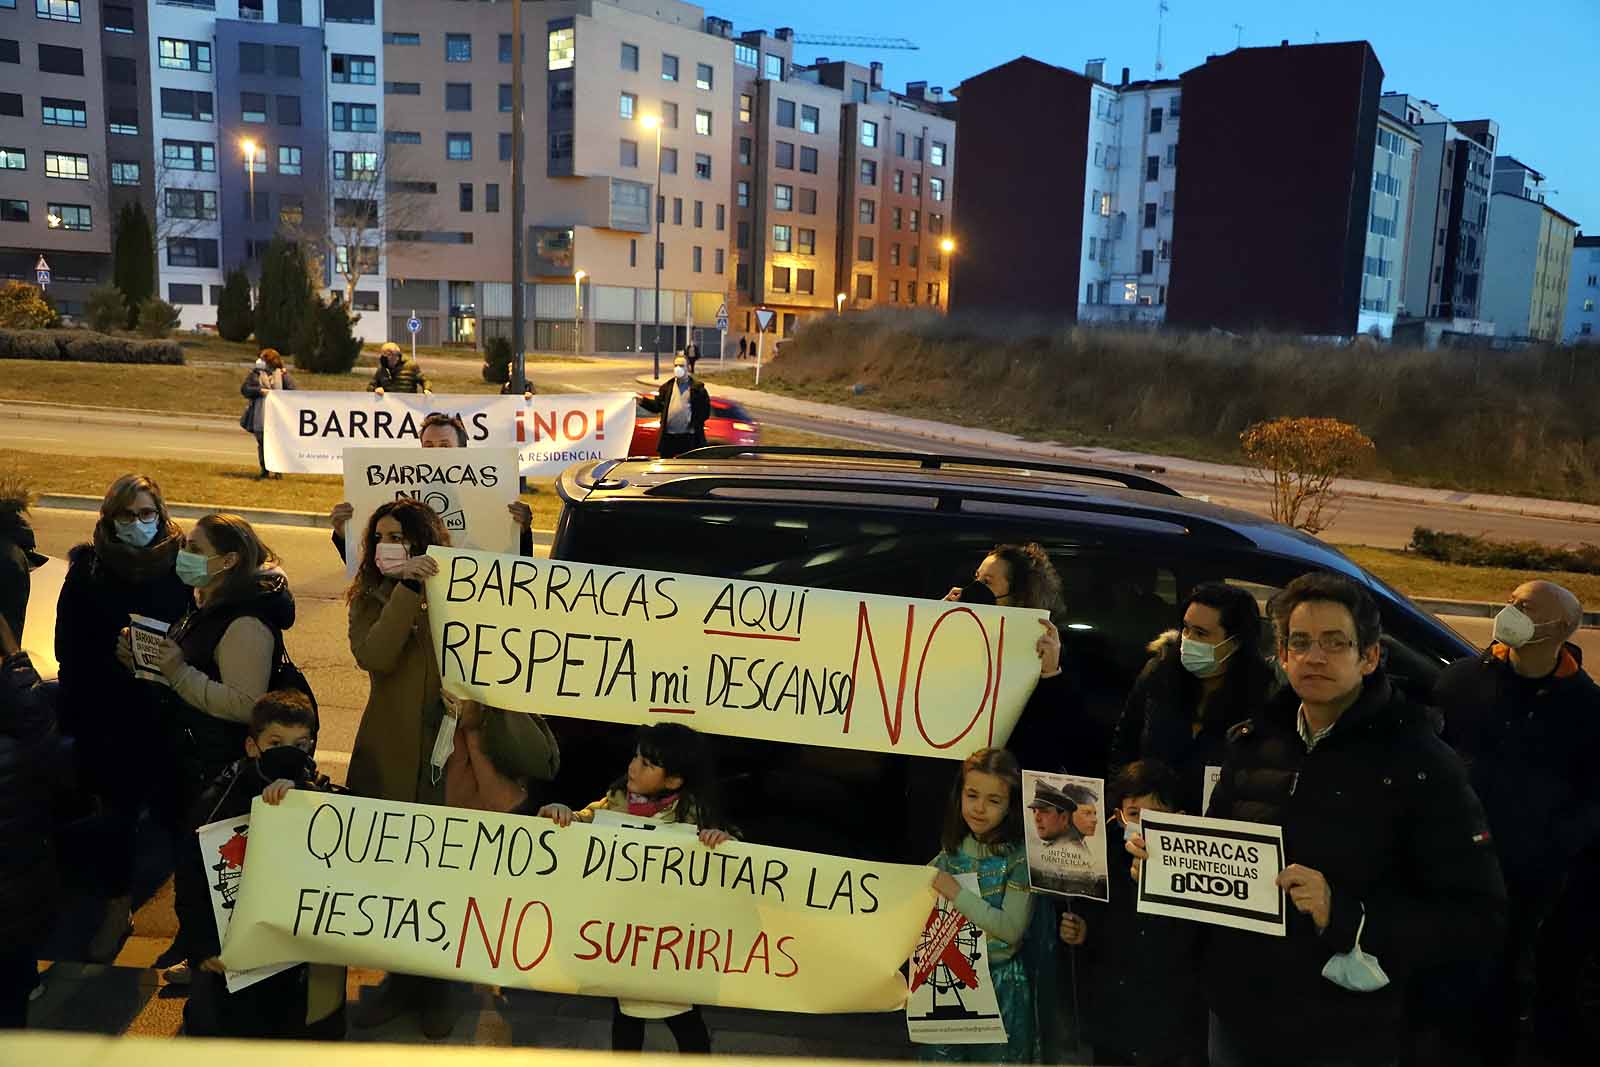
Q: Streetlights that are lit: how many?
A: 5